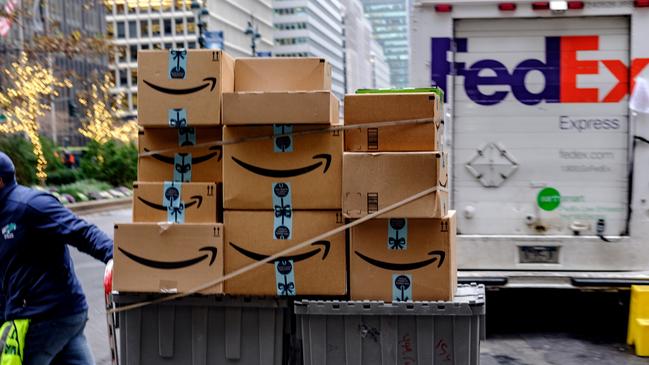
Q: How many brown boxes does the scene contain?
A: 11